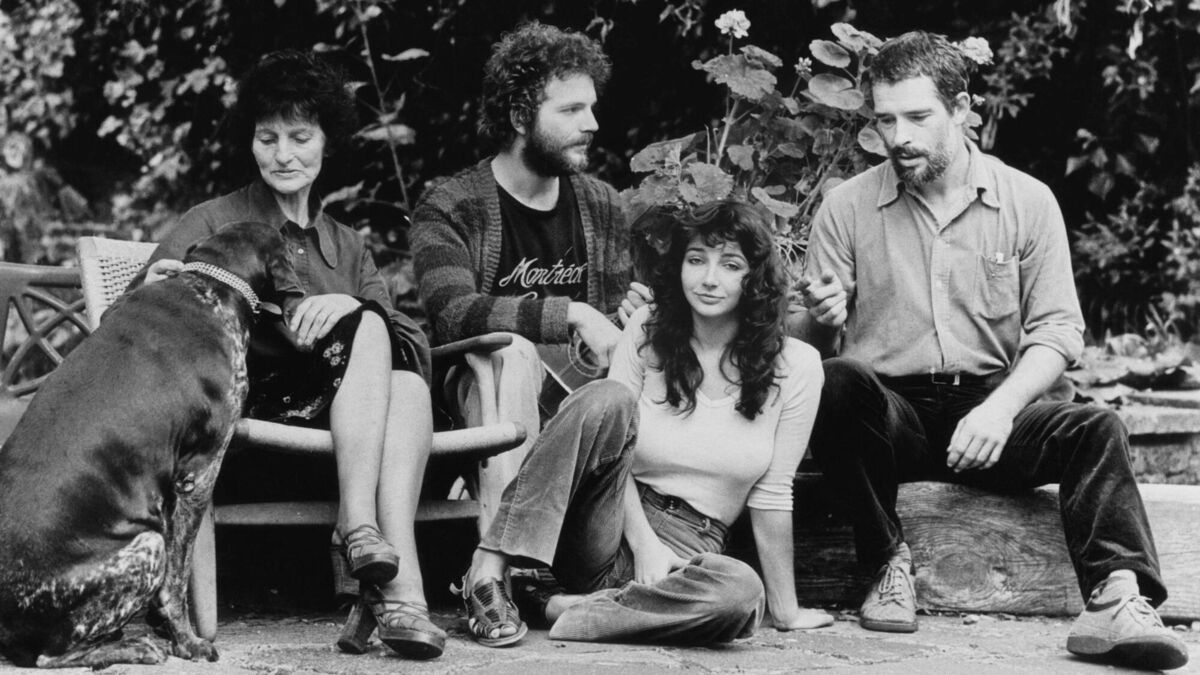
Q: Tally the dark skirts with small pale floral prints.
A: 1